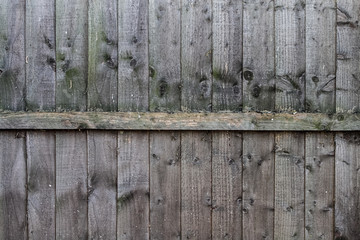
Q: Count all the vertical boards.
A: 12